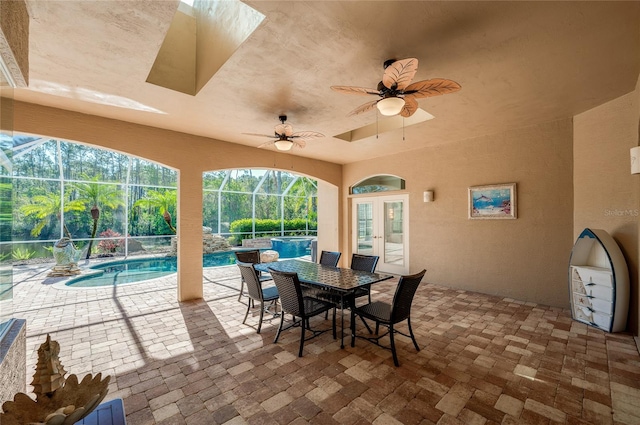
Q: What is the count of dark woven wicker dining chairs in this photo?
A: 6